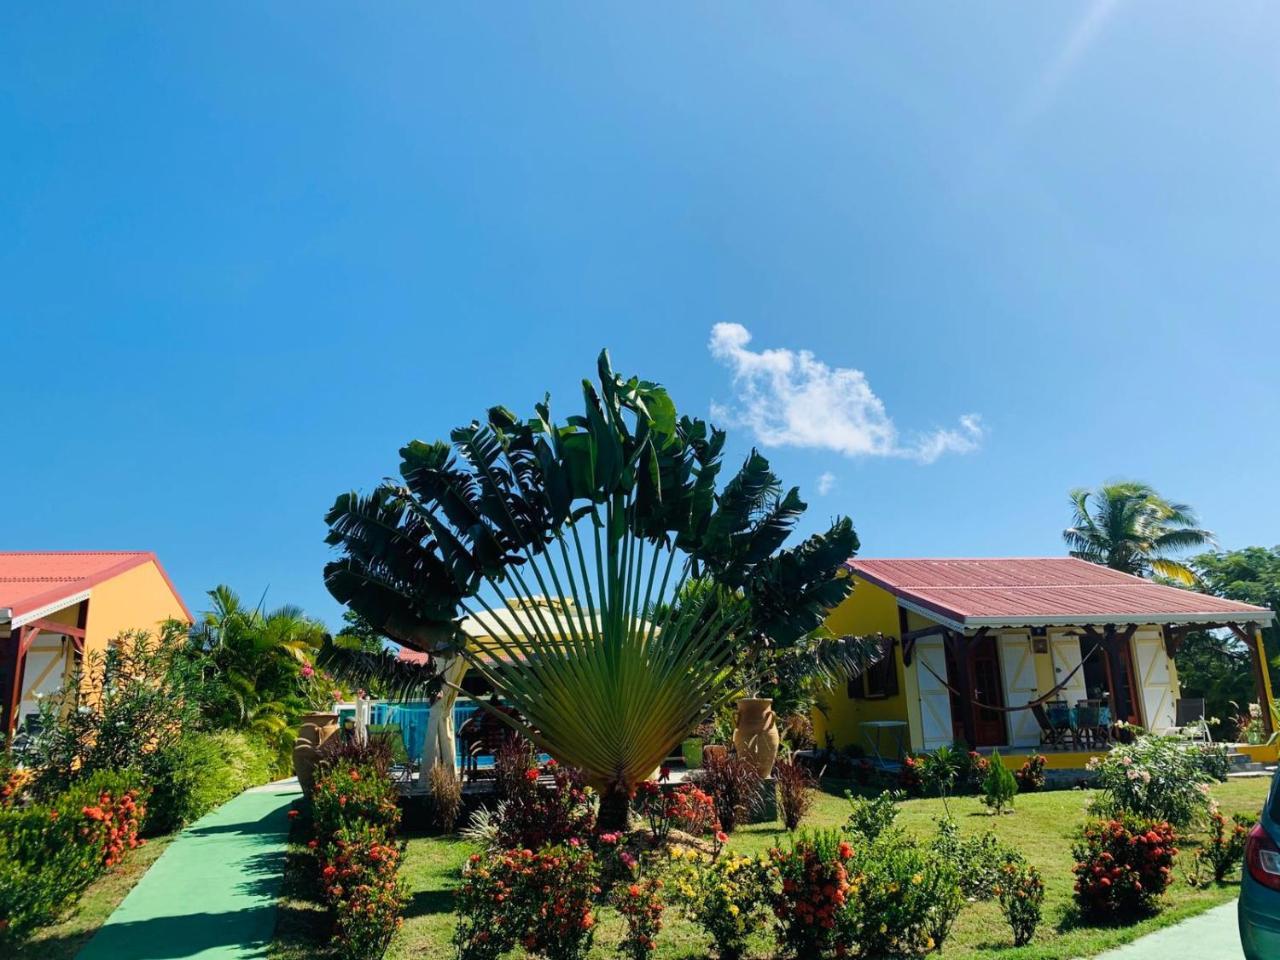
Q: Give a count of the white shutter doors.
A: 5